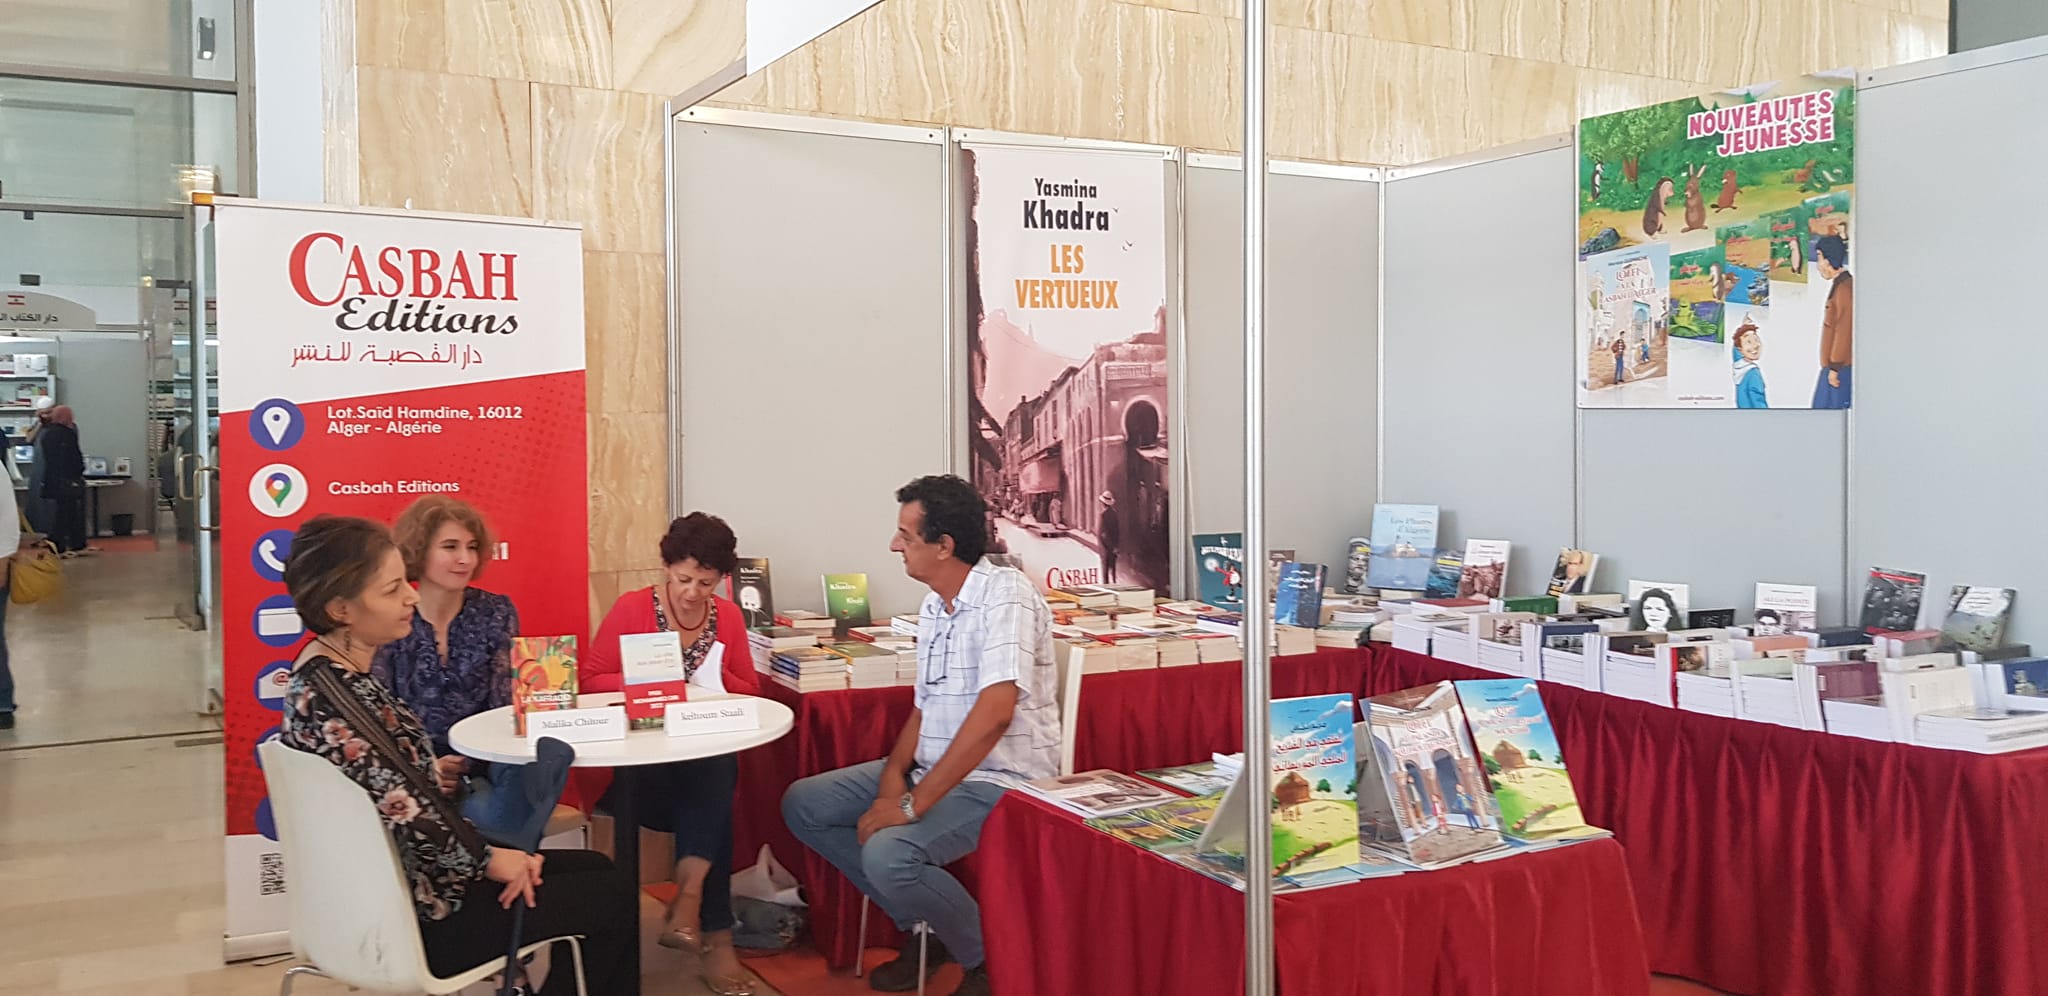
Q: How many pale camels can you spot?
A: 0